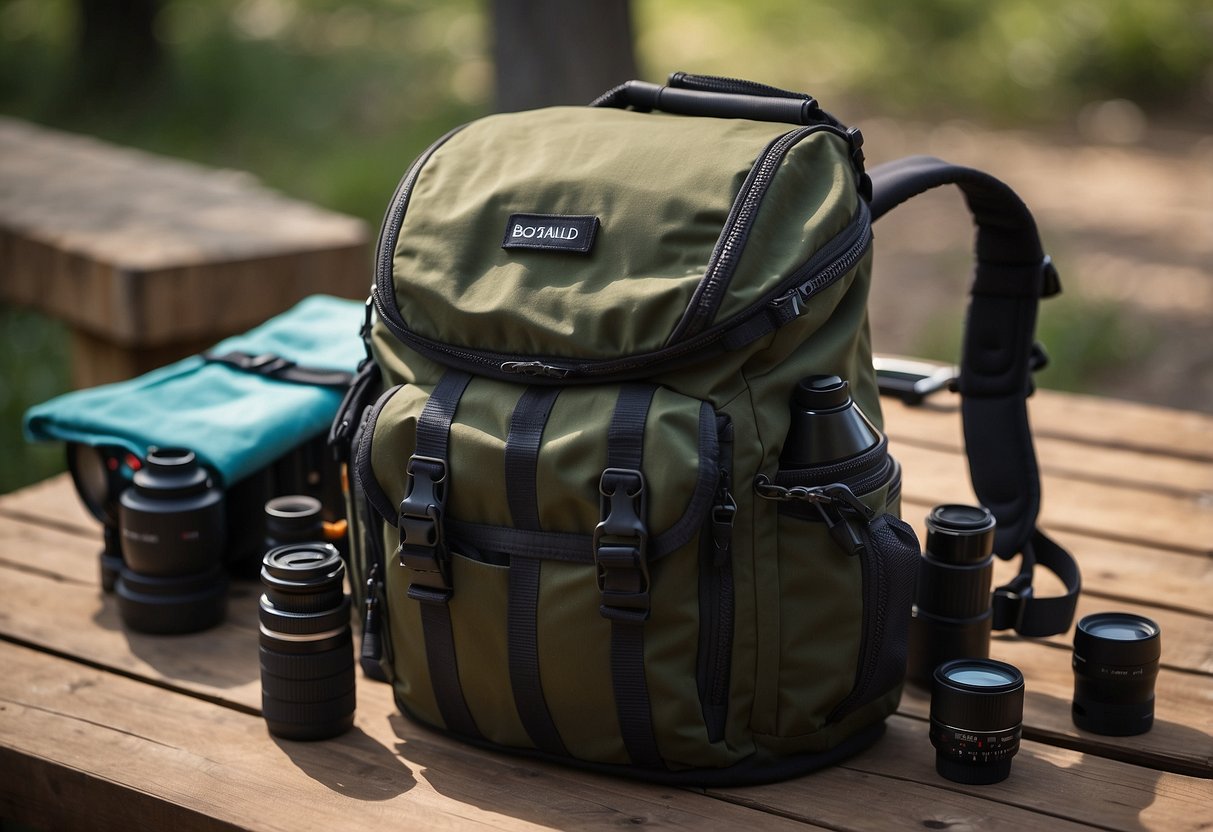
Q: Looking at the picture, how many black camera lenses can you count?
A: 6